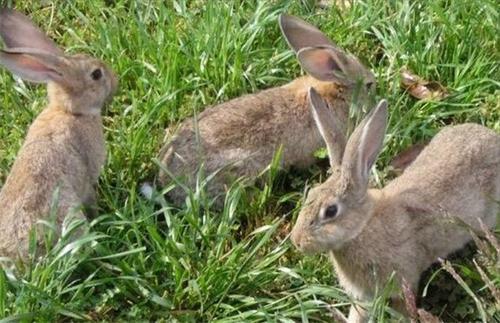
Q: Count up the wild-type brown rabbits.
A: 3